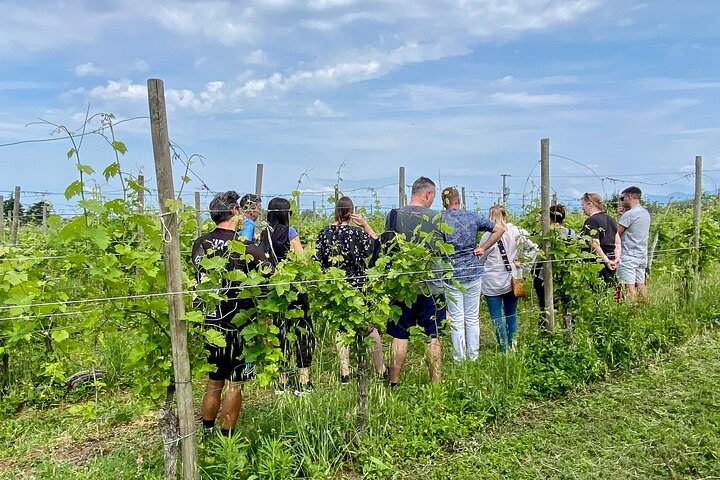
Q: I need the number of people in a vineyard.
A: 10